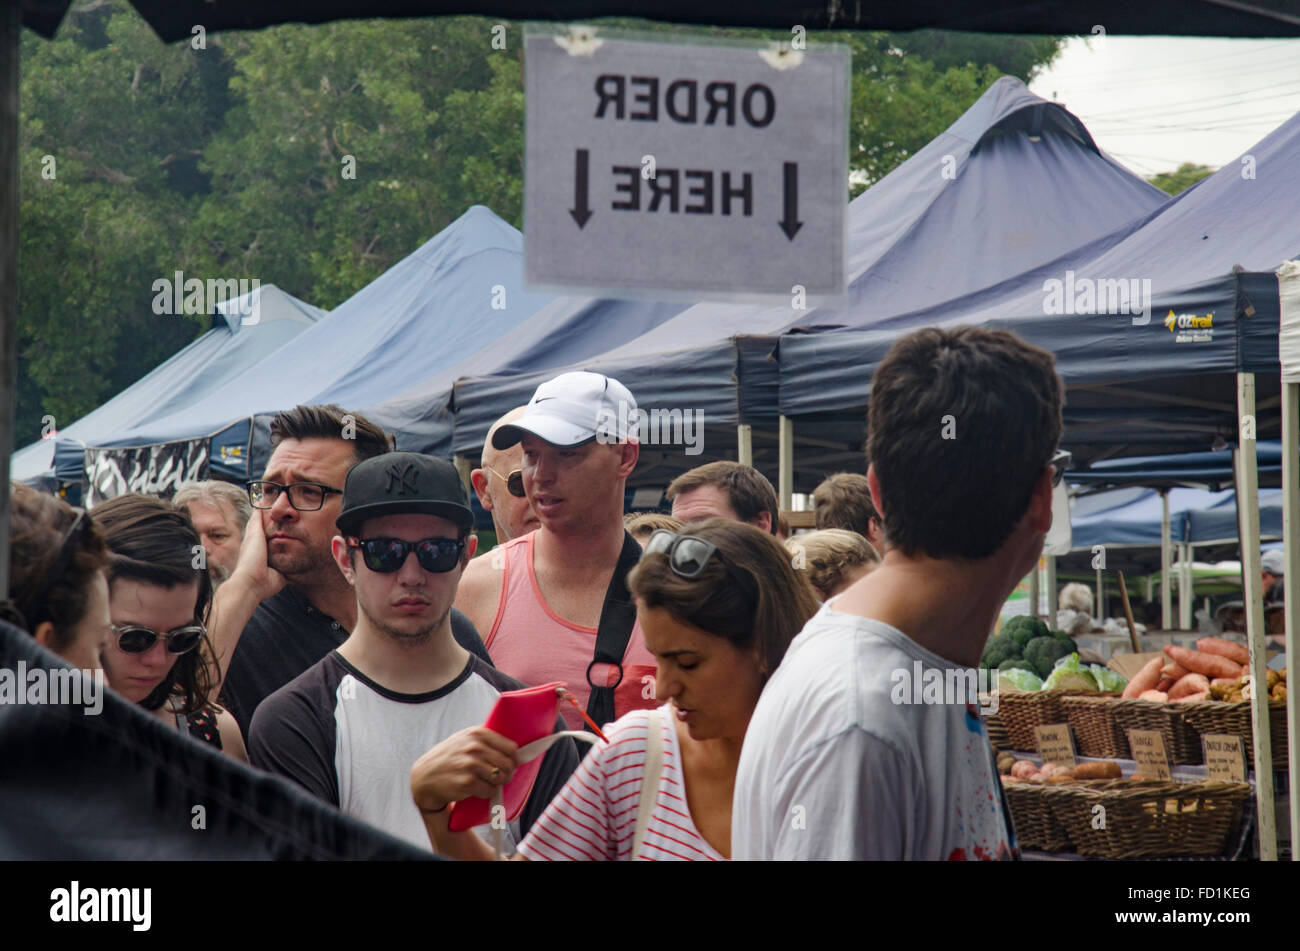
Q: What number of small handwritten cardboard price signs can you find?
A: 3